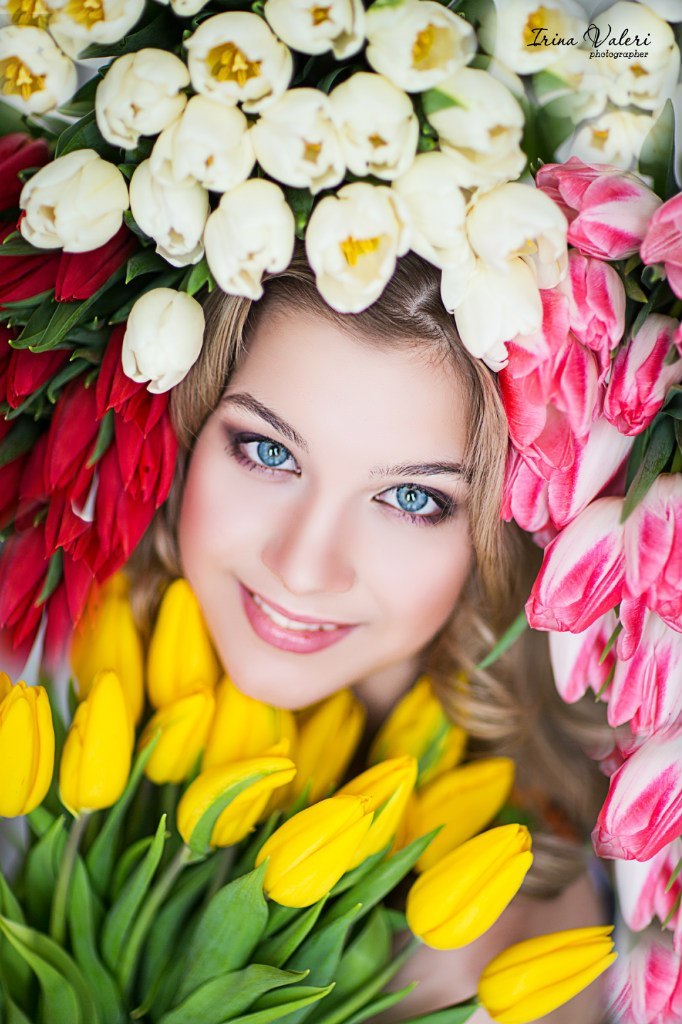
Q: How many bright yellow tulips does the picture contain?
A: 14